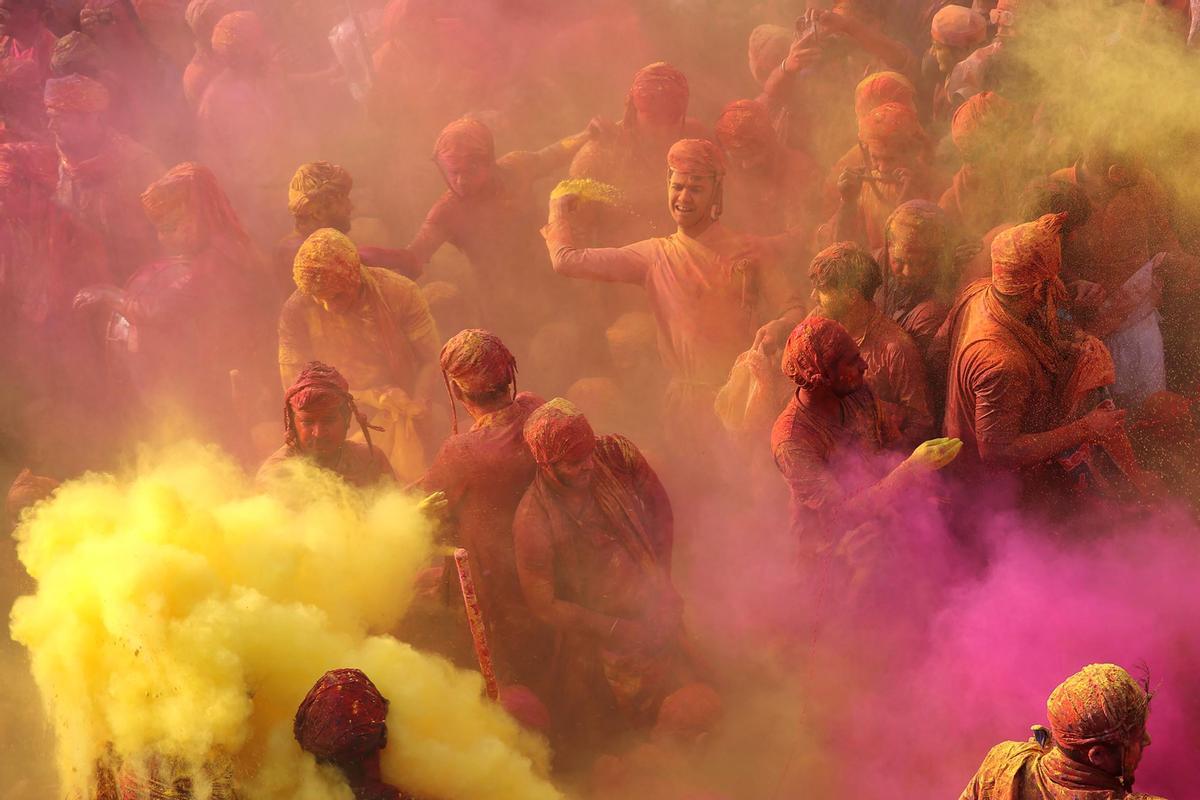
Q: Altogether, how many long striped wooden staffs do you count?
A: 1